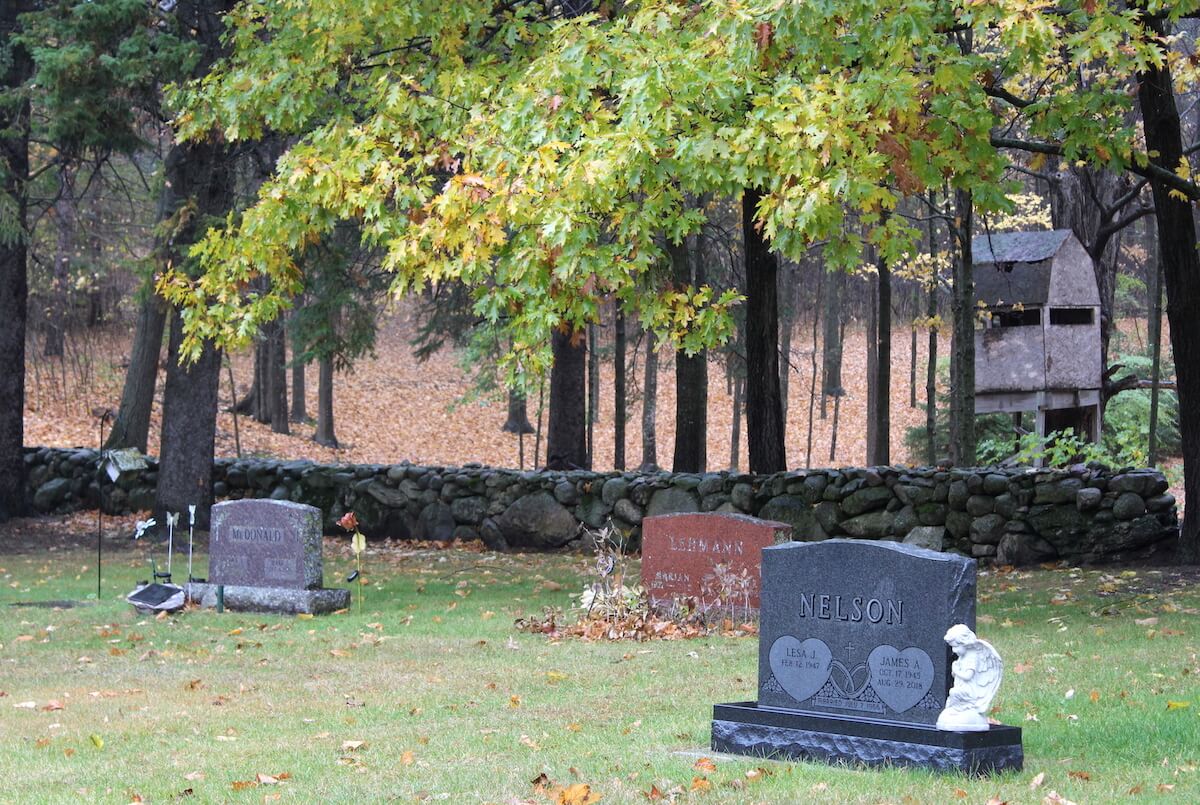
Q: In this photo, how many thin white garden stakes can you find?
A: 2